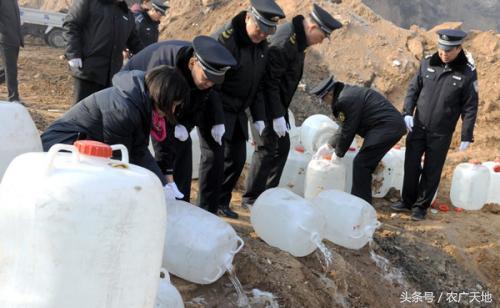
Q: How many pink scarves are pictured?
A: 1